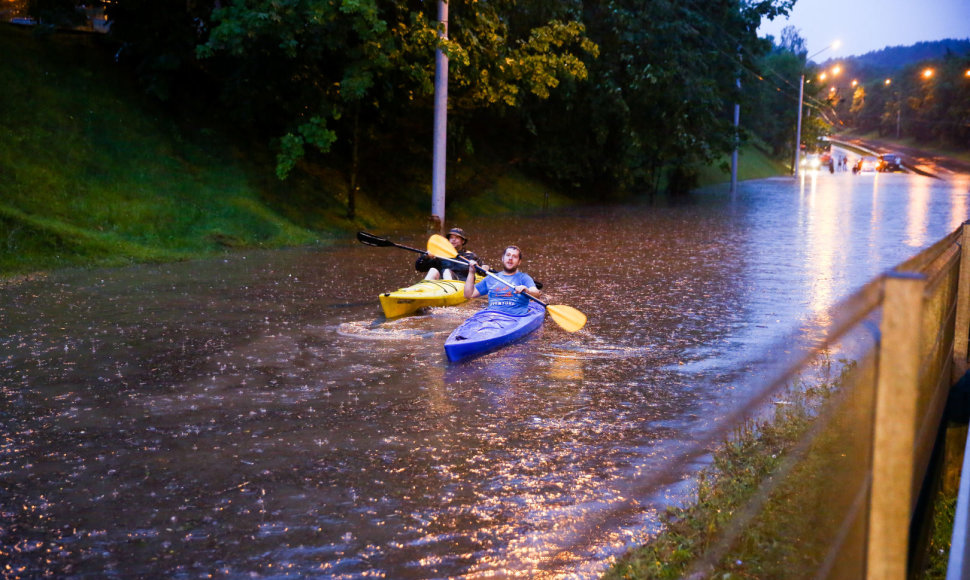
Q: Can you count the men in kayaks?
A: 2